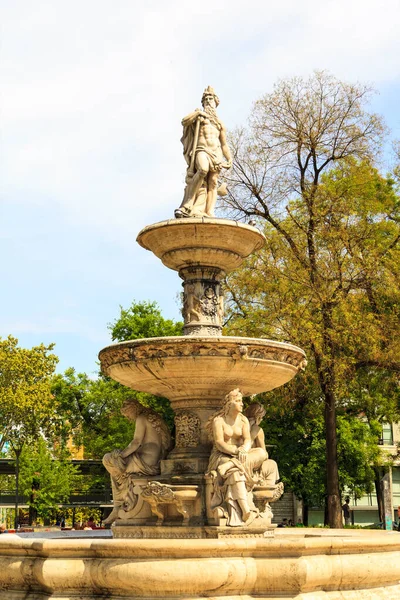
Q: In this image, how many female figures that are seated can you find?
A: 3